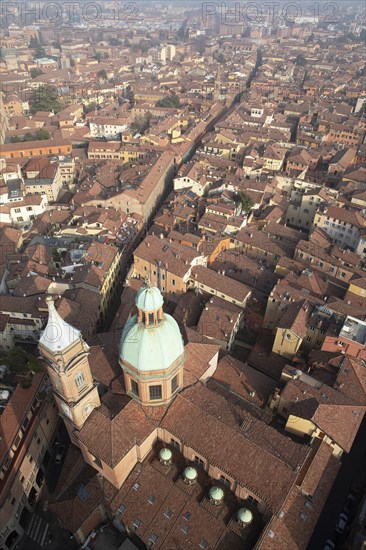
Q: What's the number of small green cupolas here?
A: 4